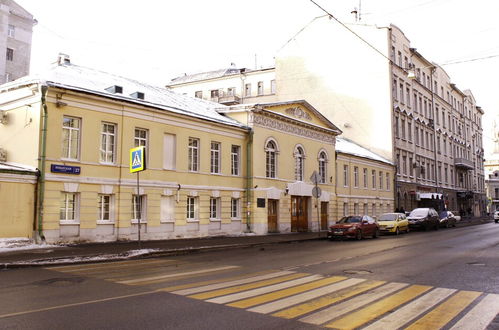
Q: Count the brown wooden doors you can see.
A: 3